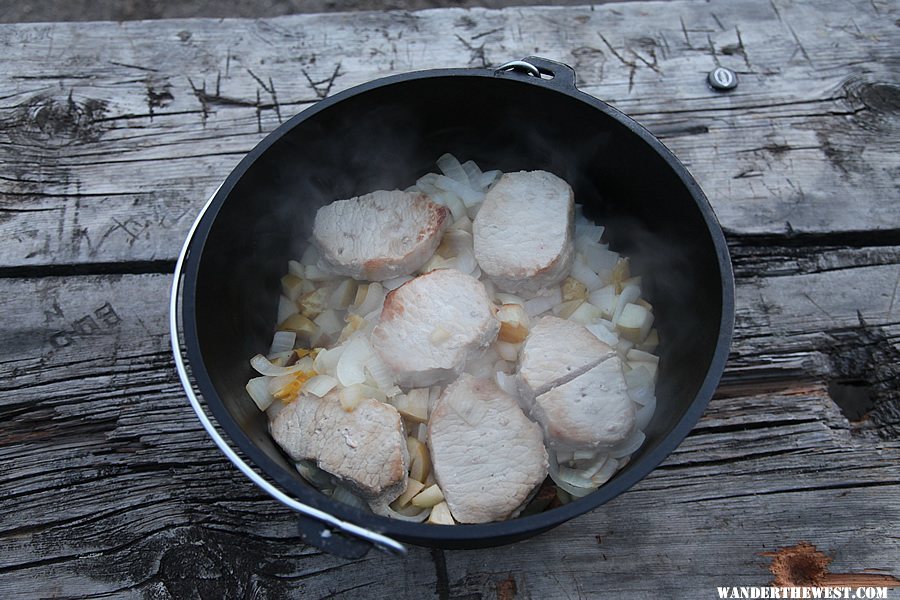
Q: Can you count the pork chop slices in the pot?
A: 6